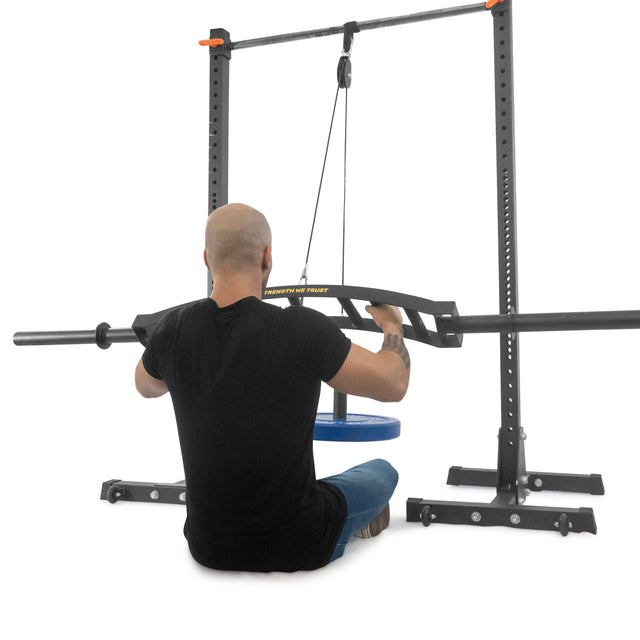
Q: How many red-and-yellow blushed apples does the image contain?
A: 0